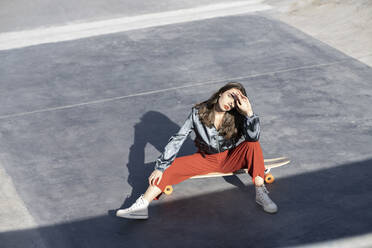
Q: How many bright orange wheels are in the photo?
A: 2